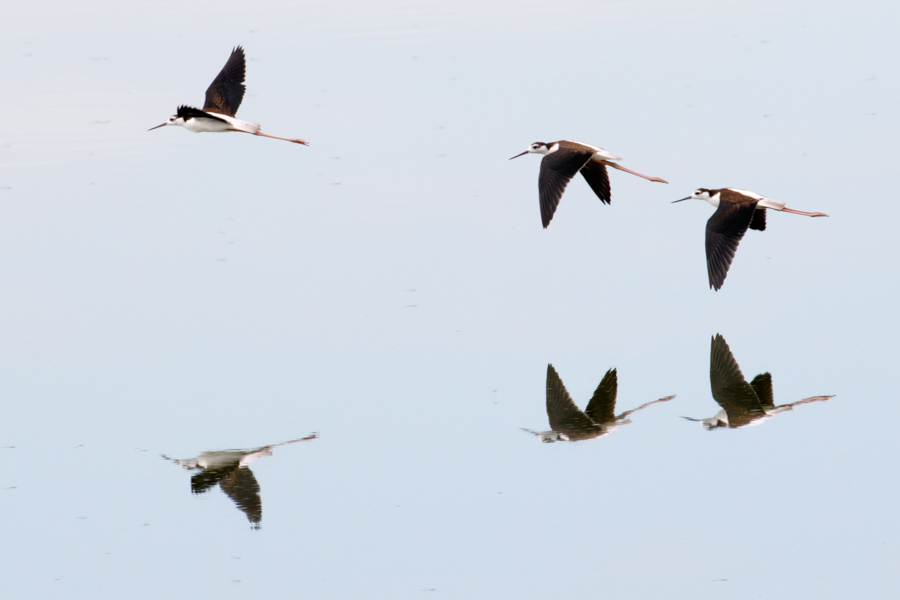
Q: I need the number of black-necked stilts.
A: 3